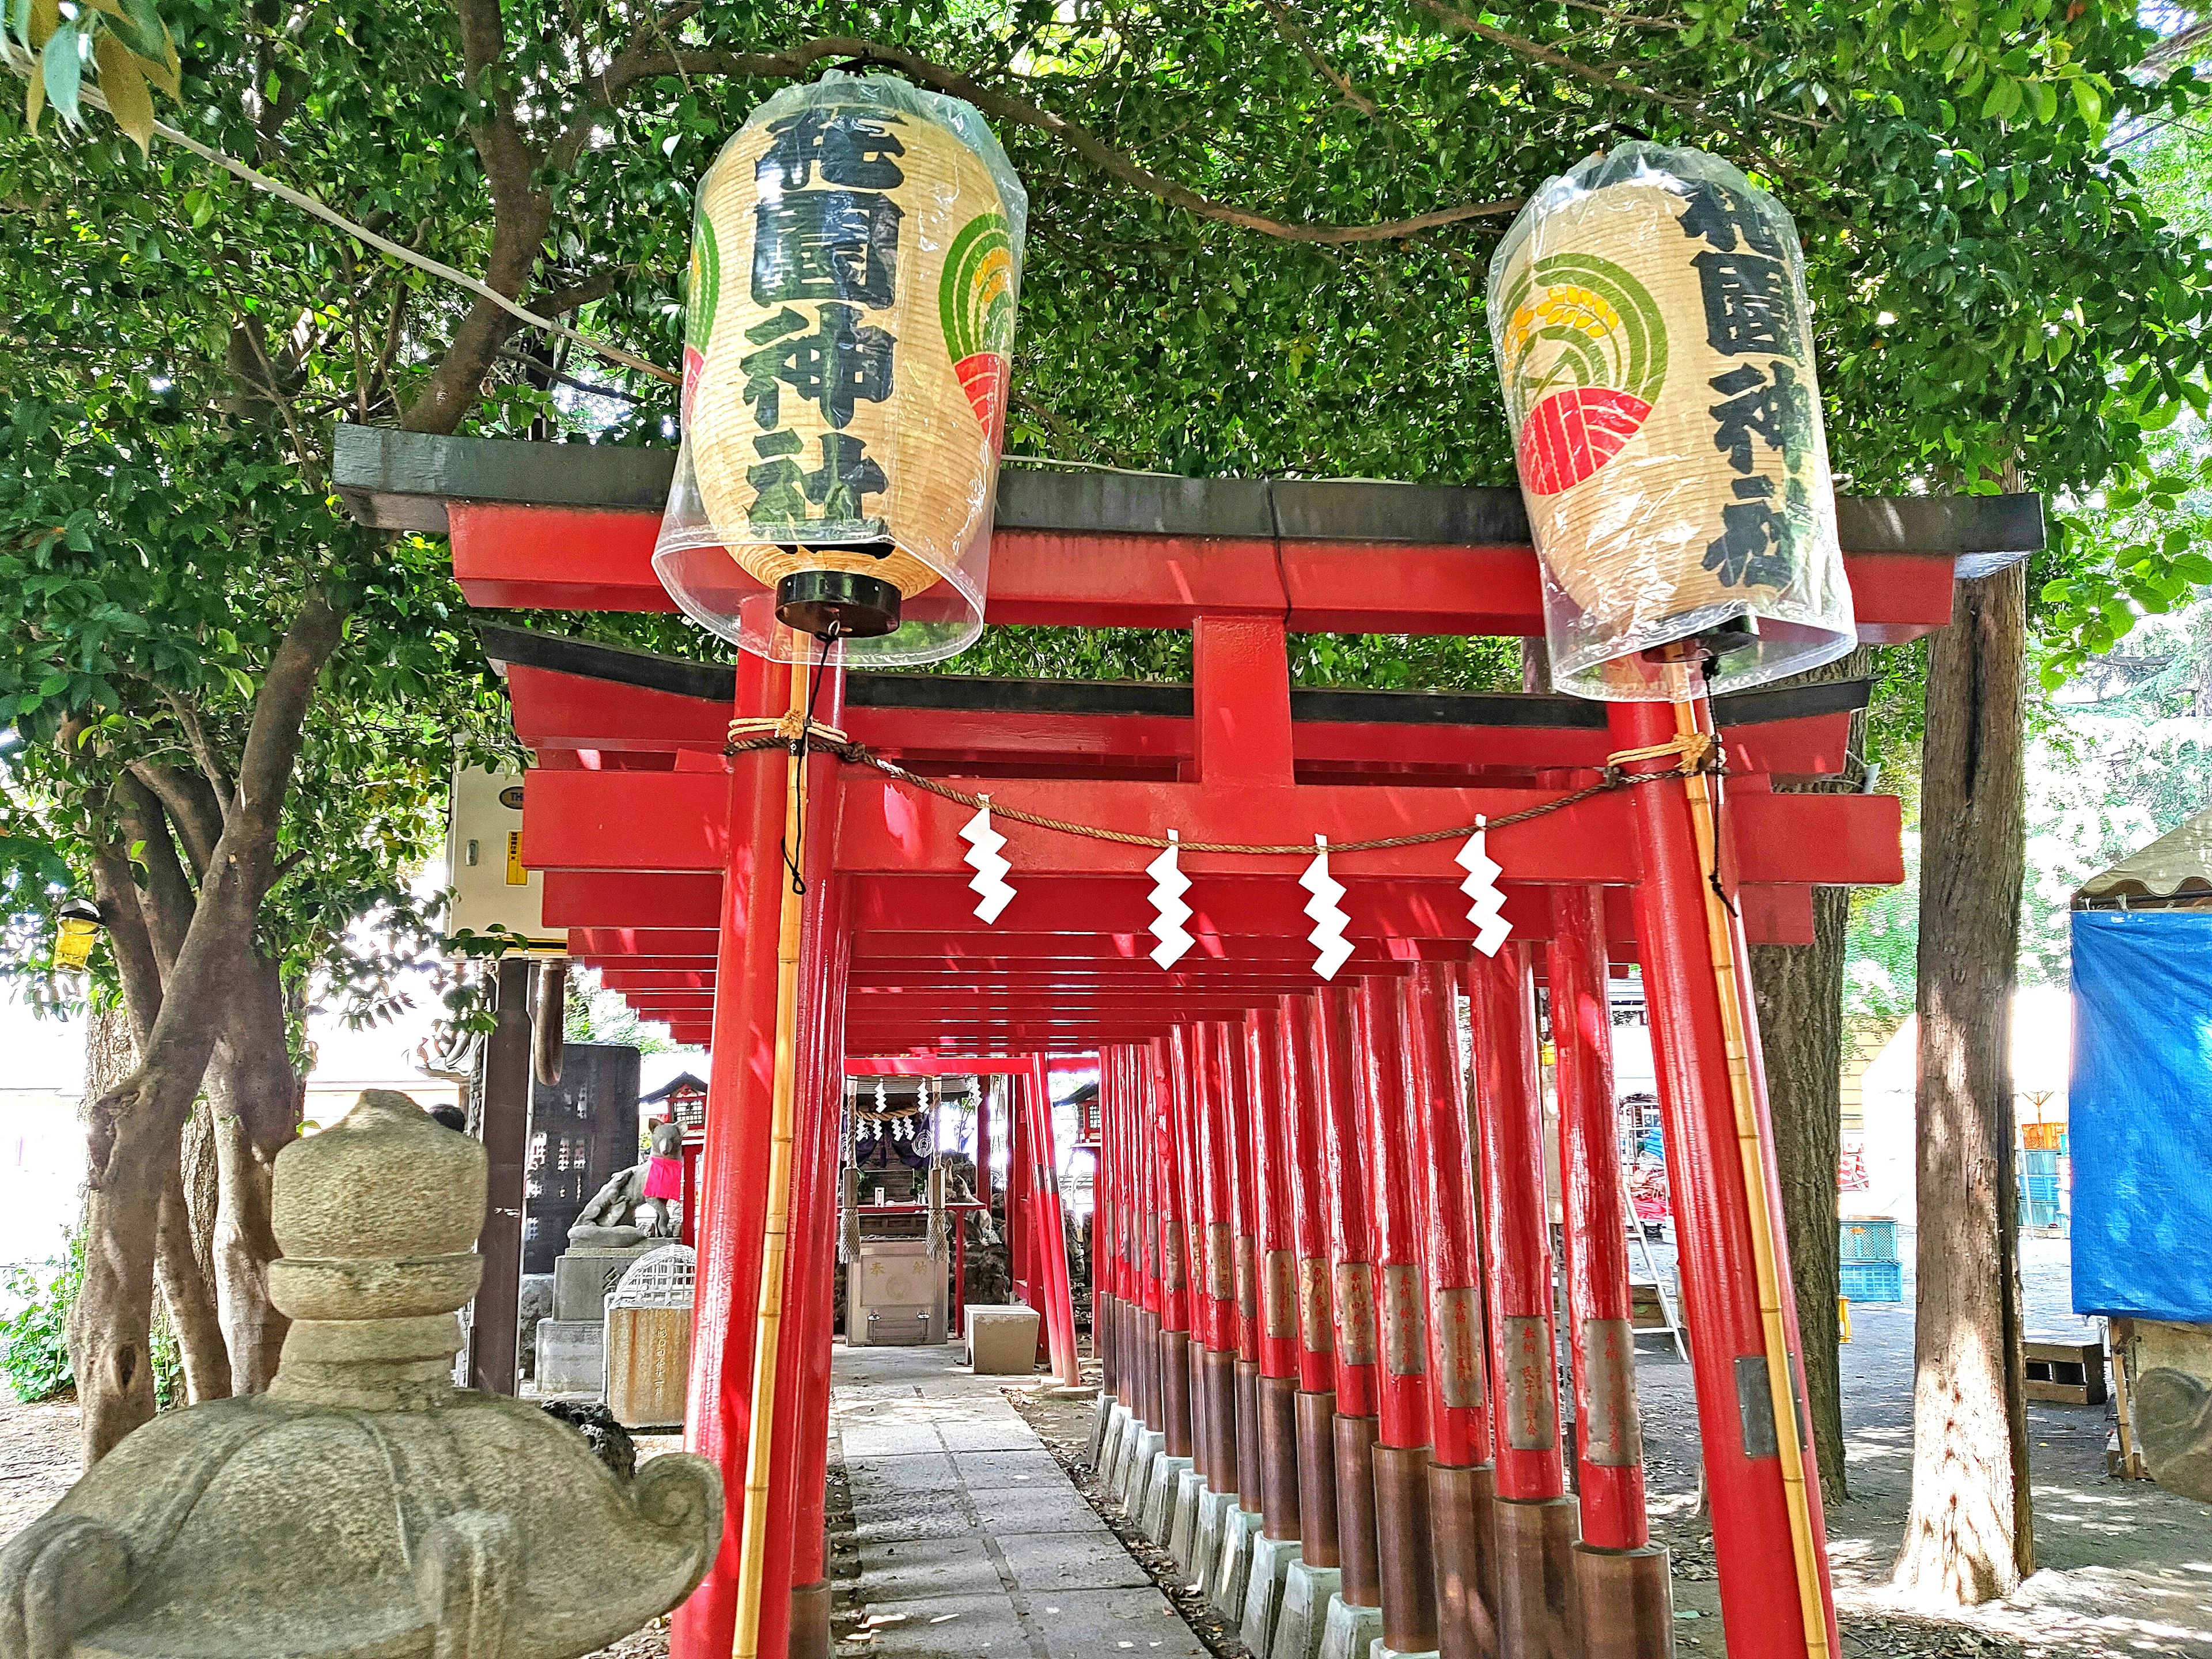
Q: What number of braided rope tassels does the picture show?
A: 2